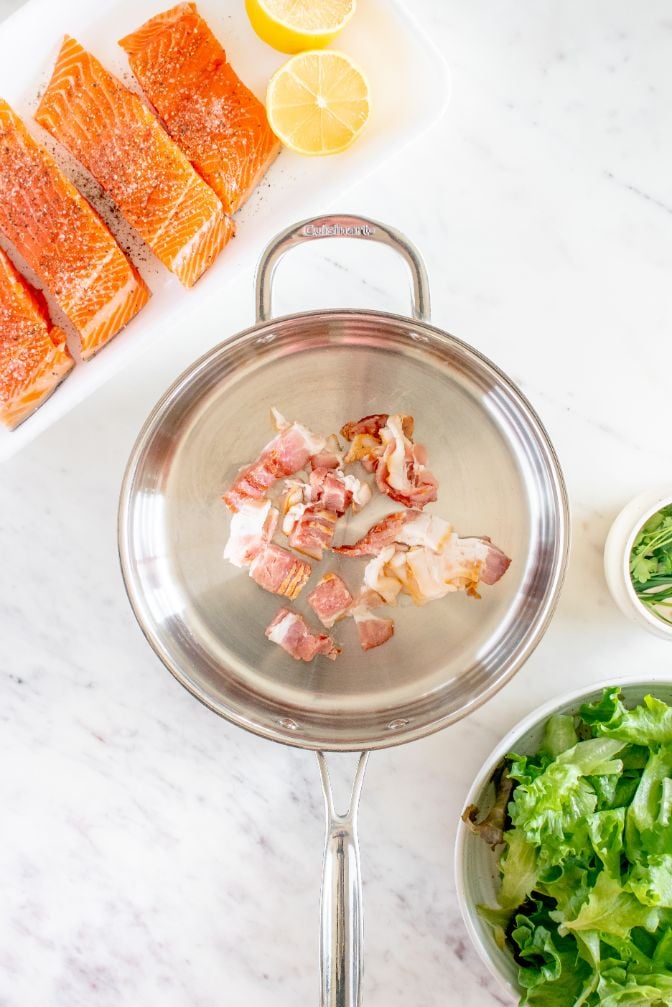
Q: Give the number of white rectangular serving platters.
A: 1